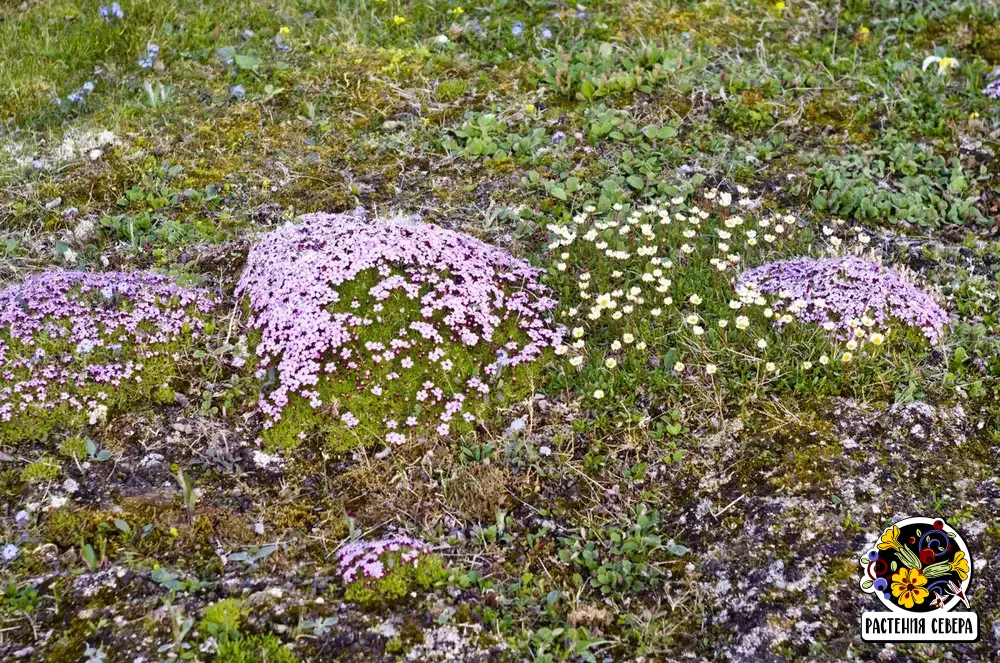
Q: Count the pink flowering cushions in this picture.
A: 4